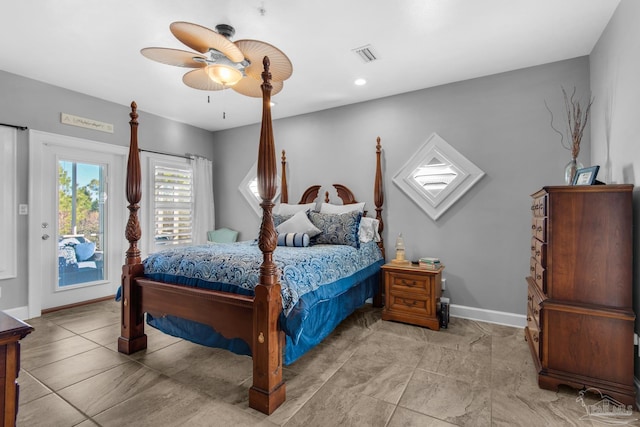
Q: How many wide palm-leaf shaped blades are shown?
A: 5